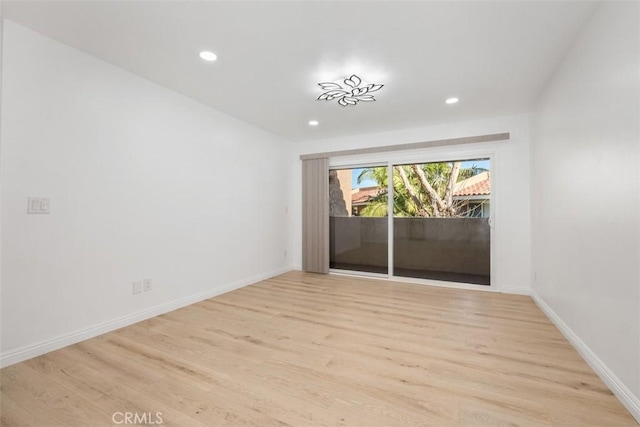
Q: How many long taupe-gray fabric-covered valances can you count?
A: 1